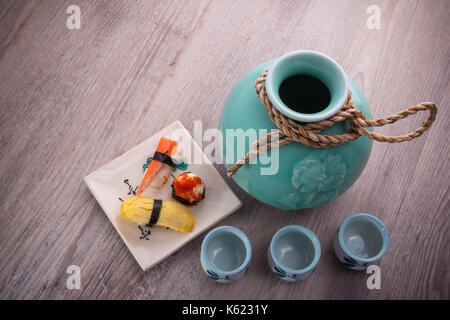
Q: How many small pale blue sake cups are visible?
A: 3